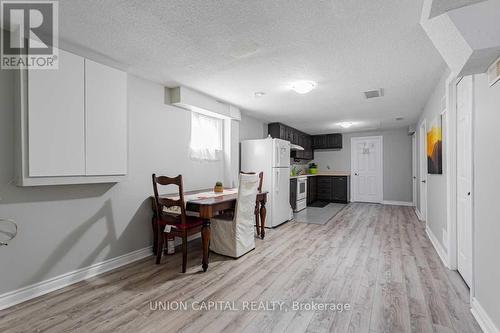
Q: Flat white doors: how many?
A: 2